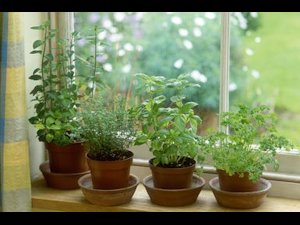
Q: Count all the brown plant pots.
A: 4